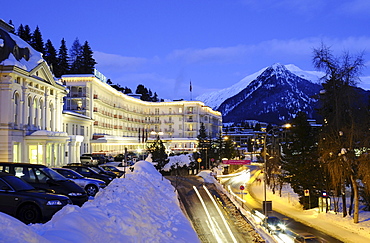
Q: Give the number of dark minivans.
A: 1